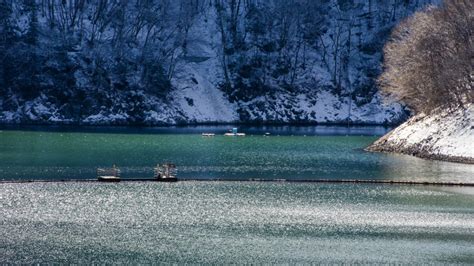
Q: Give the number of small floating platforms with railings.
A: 2